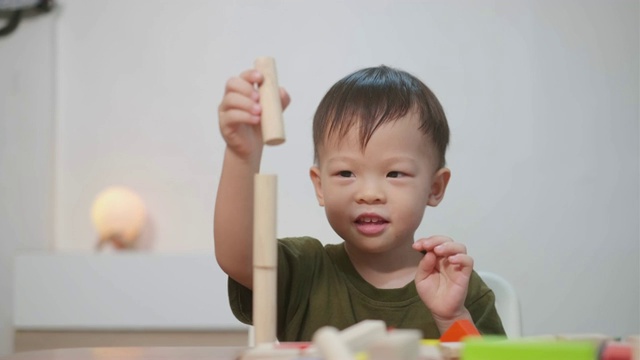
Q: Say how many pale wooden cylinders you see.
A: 3